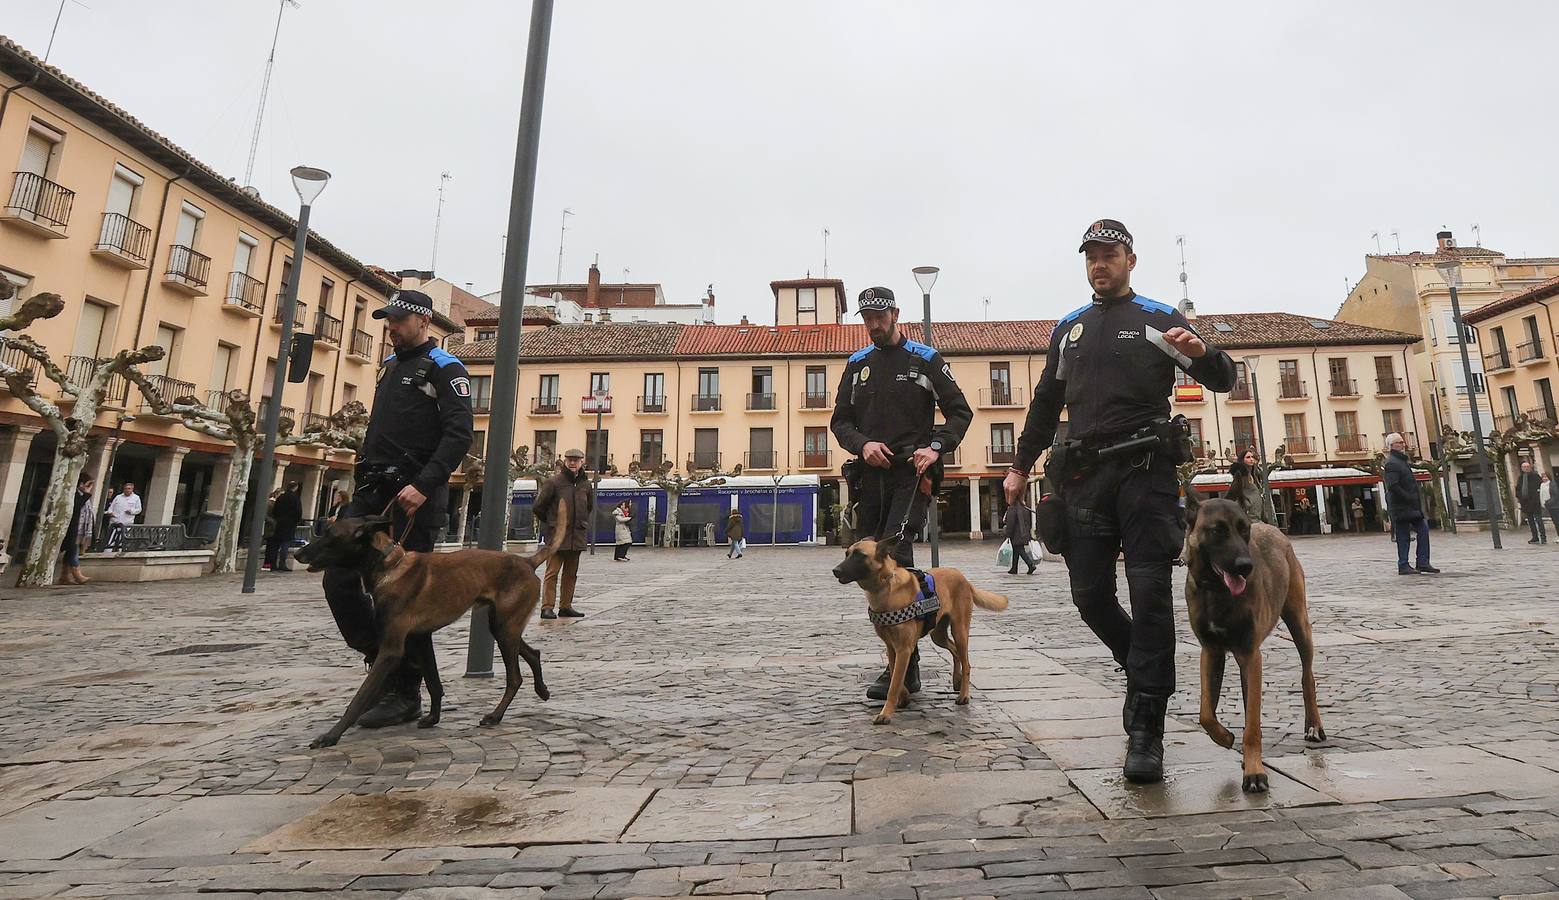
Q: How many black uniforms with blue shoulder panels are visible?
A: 3